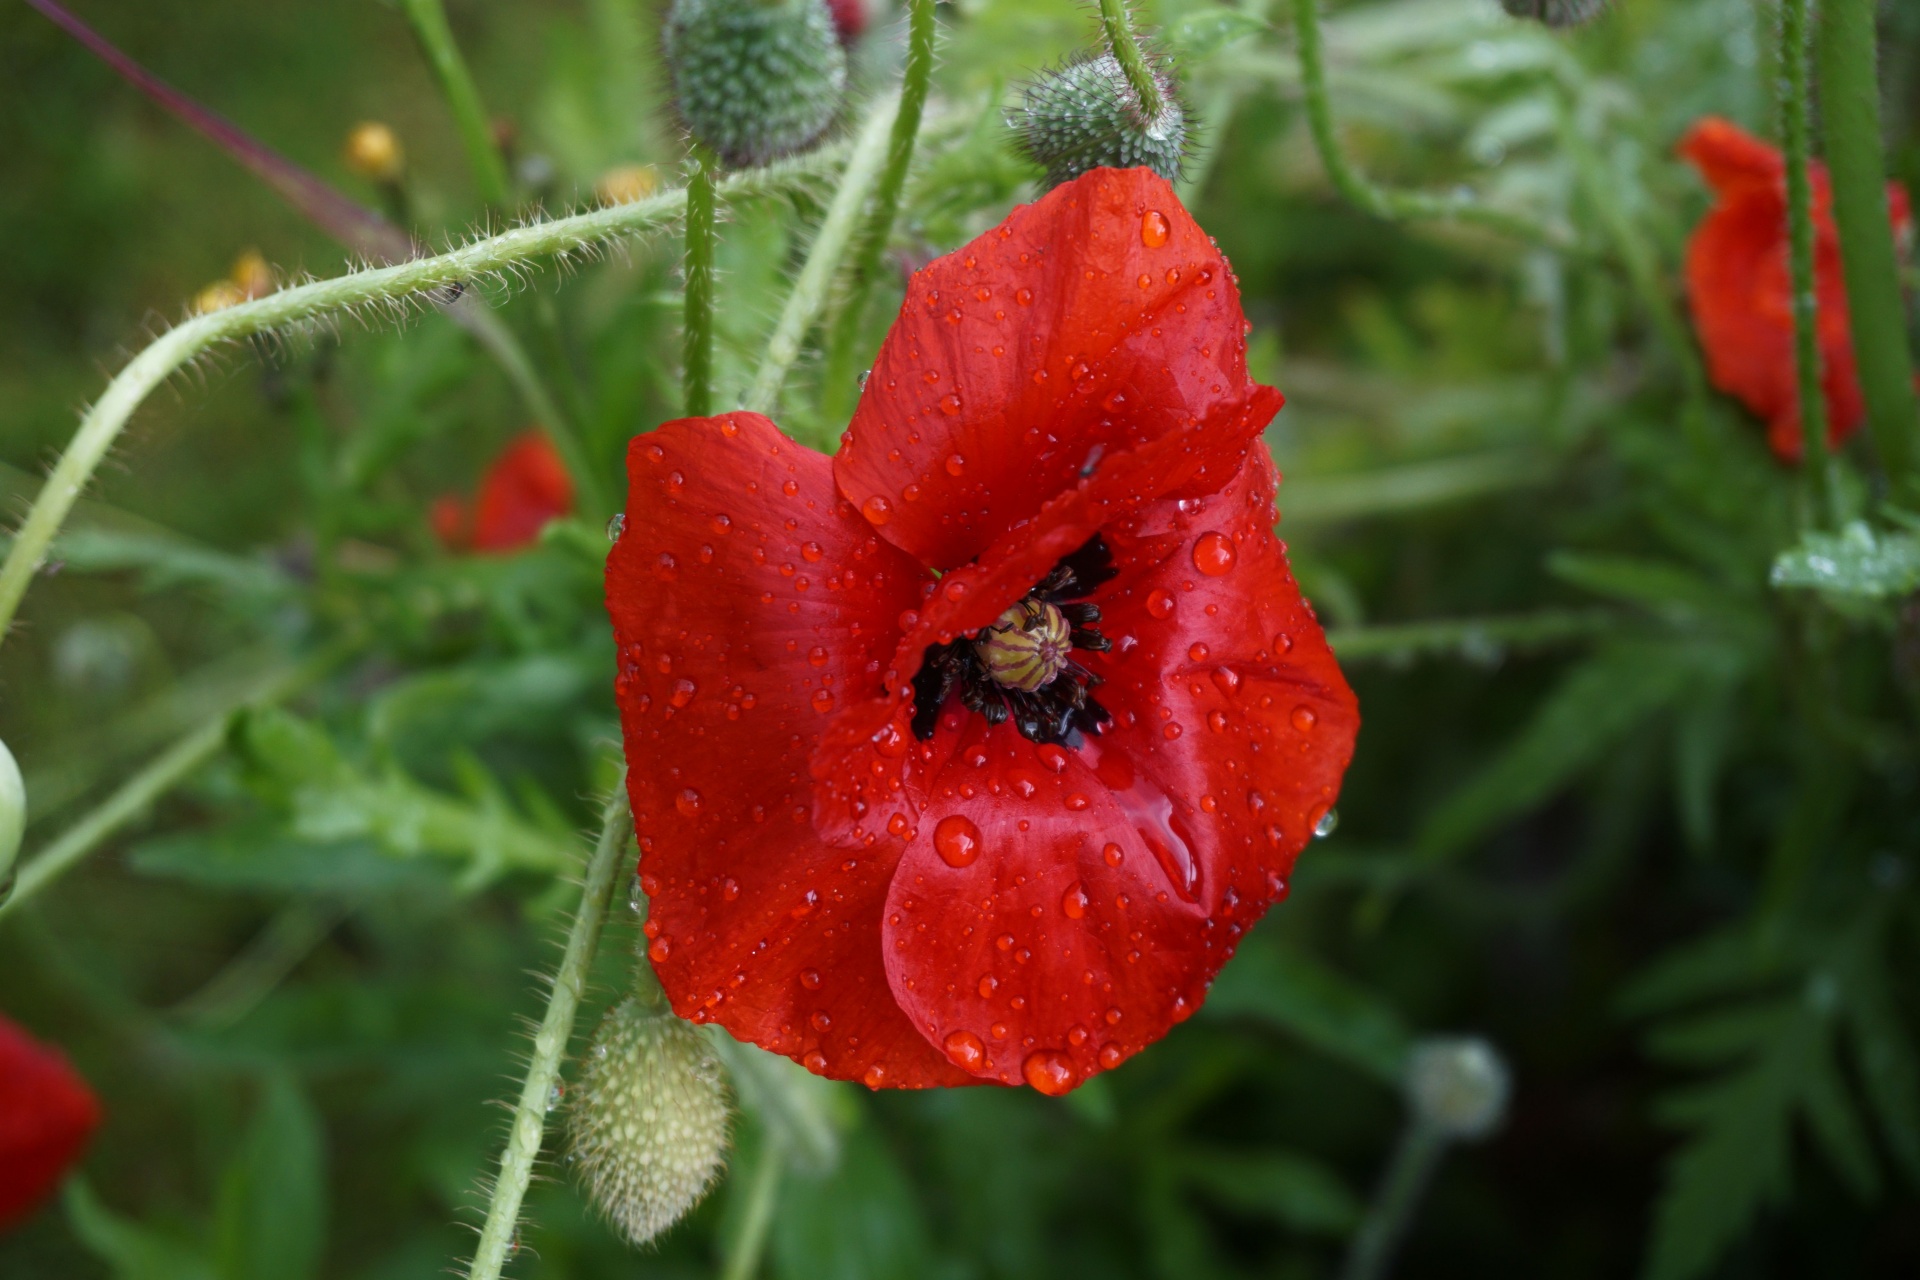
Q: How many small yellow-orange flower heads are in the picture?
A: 4